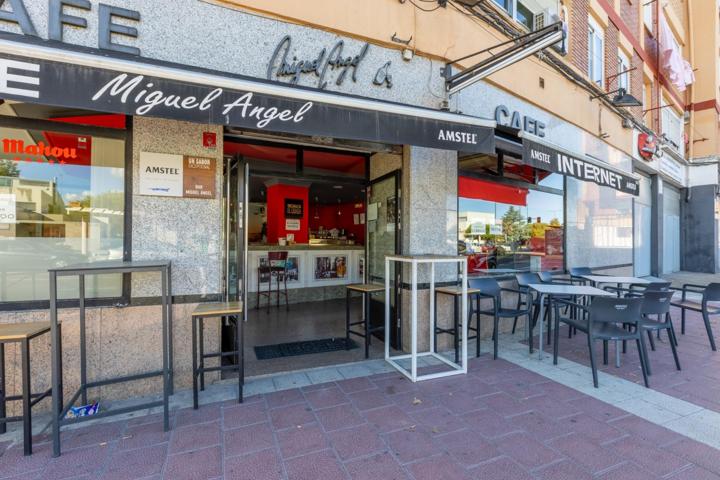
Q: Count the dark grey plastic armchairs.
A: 8